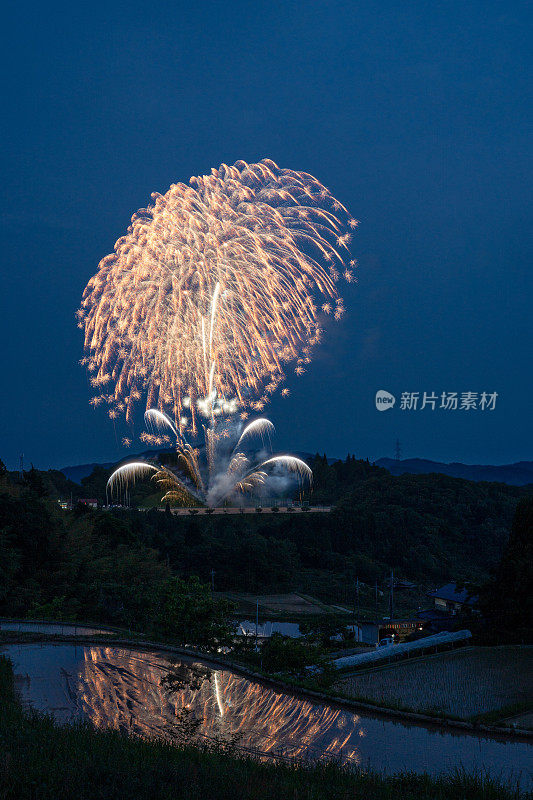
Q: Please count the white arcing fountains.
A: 4